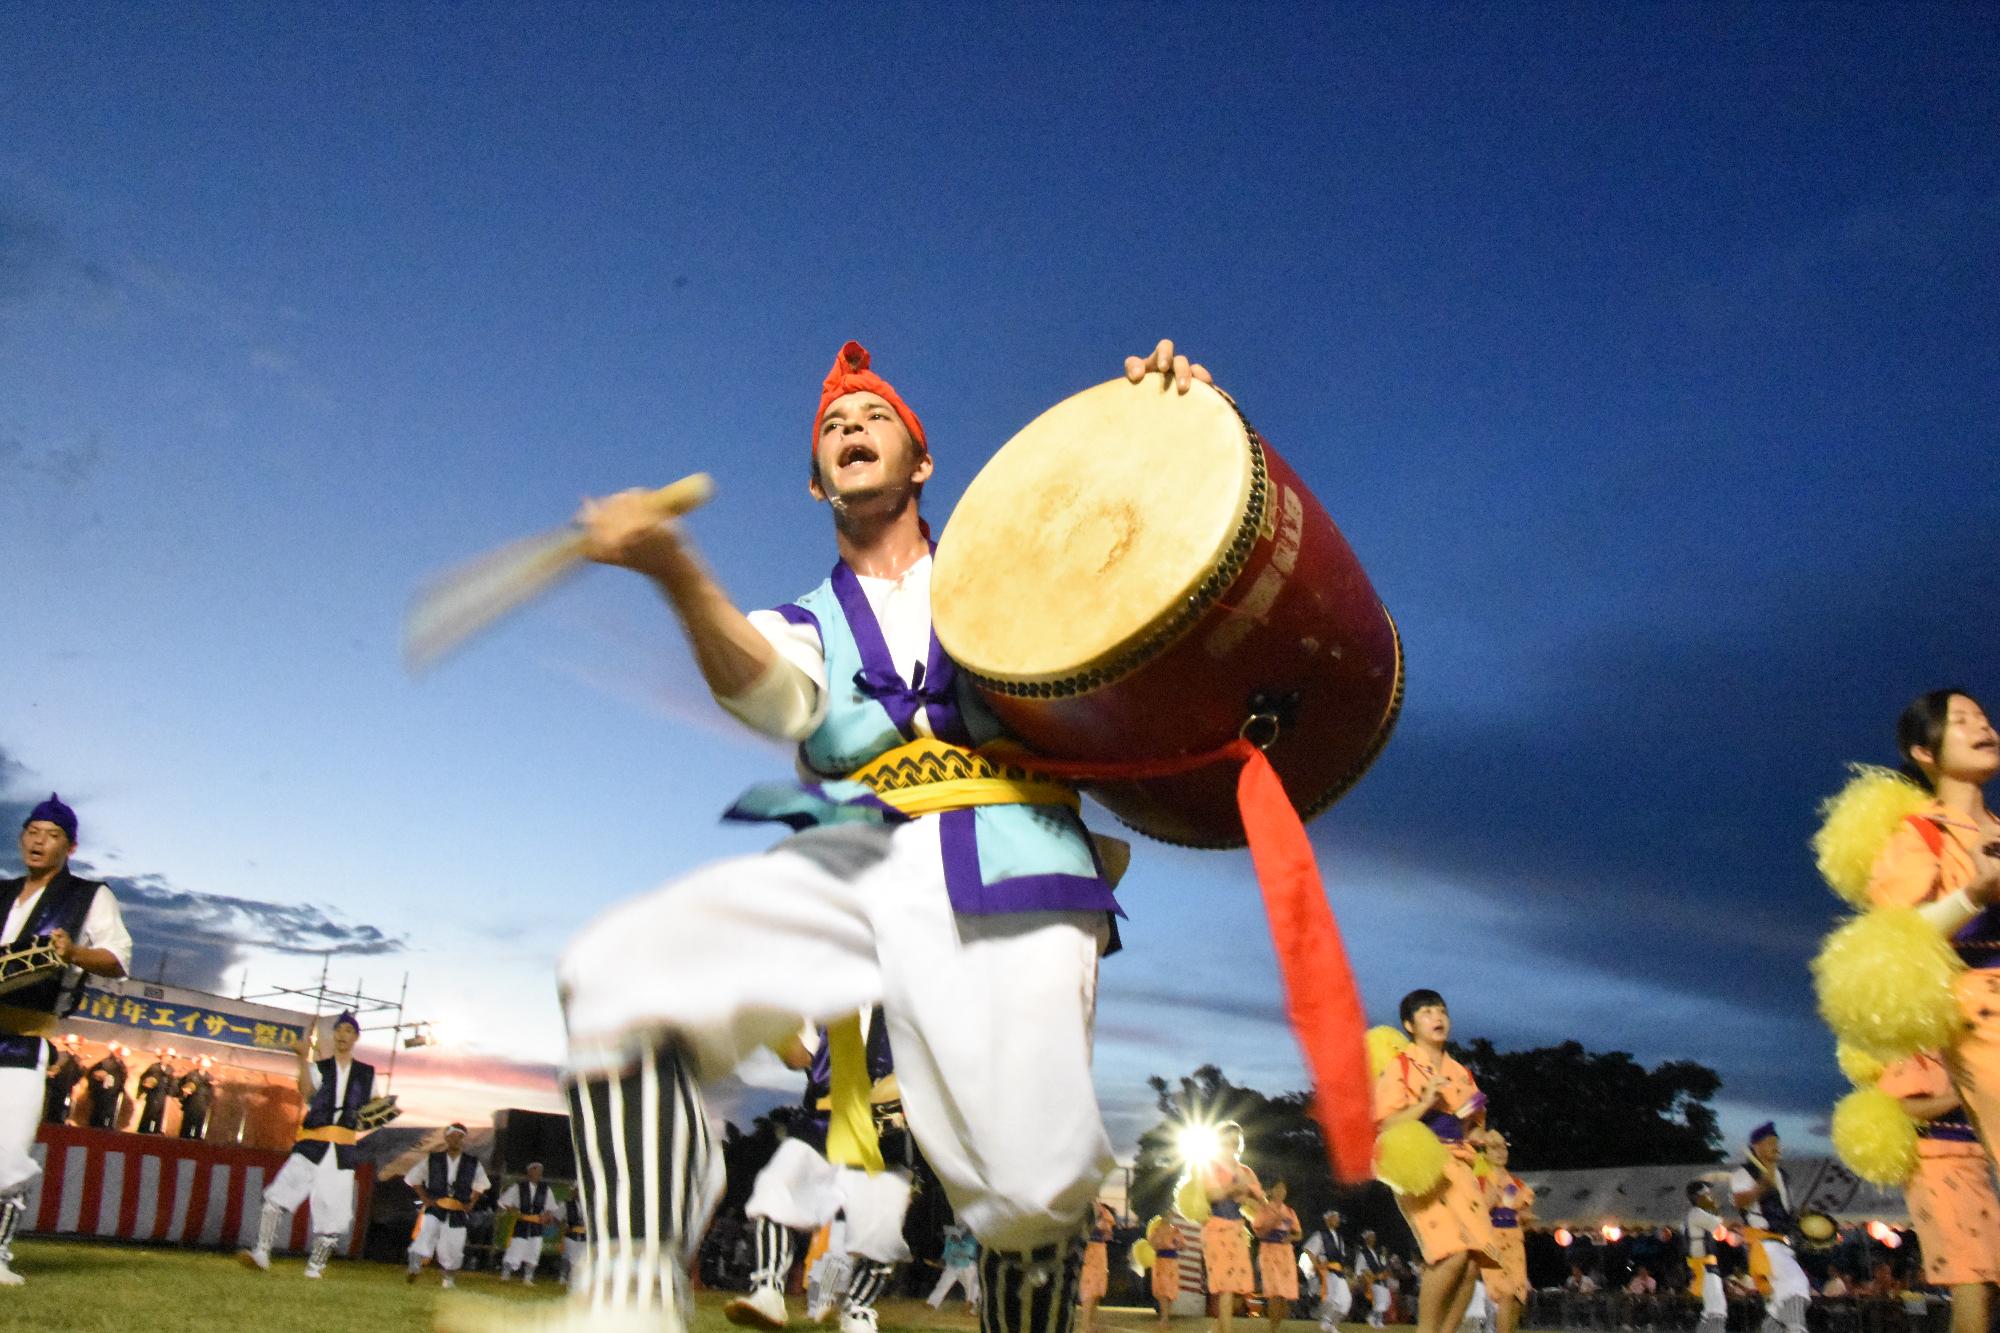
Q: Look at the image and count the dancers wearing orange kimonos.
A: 8